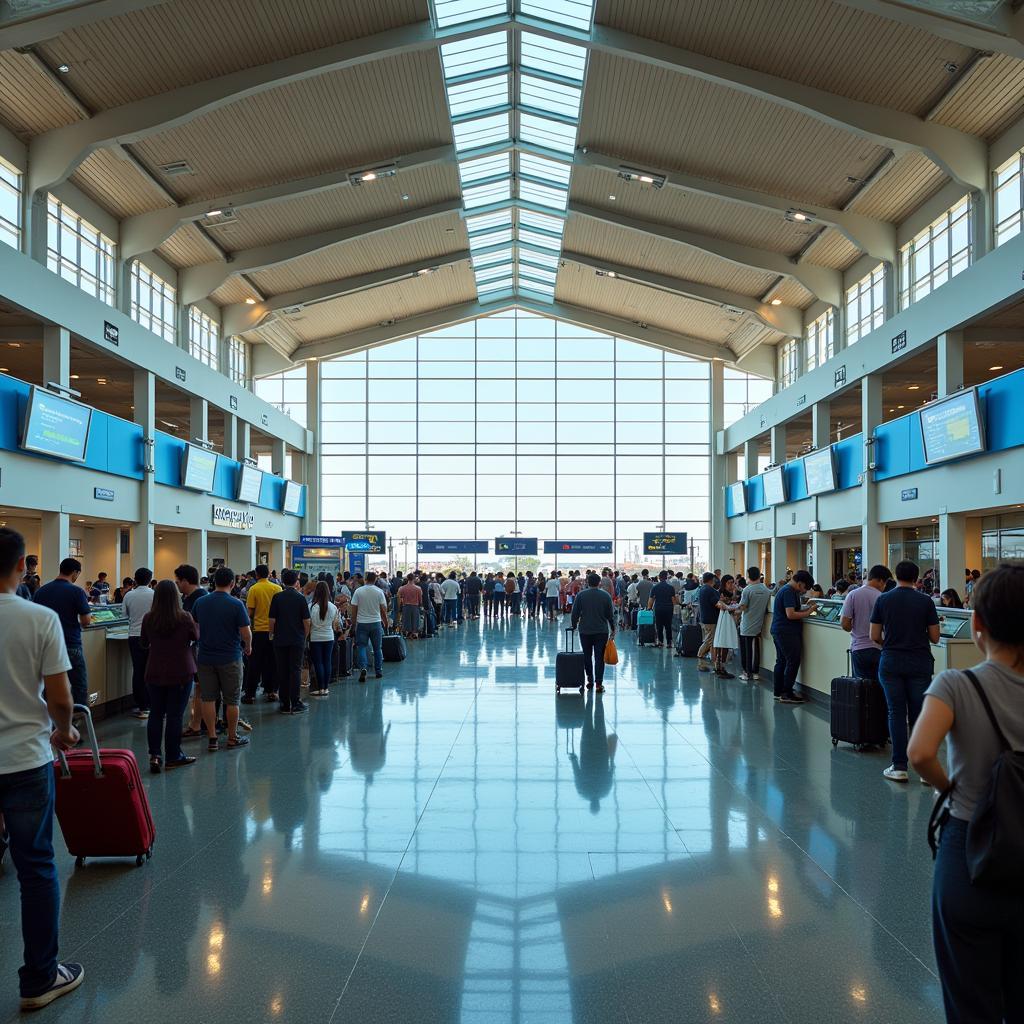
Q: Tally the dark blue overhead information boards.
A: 5